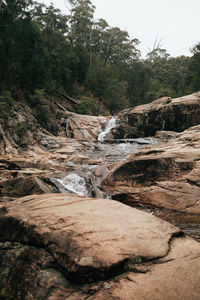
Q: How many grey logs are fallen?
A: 2